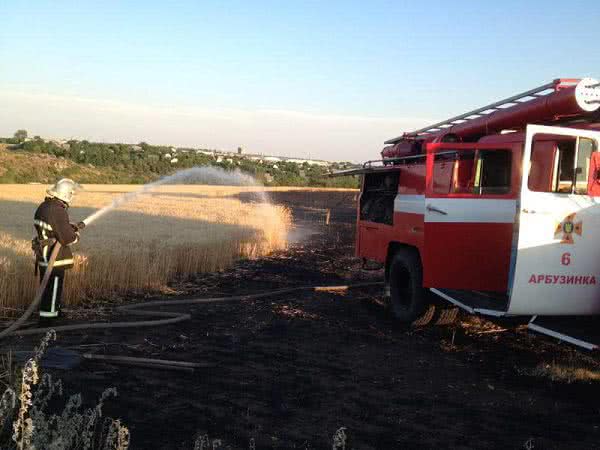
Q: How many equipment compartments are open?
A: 1